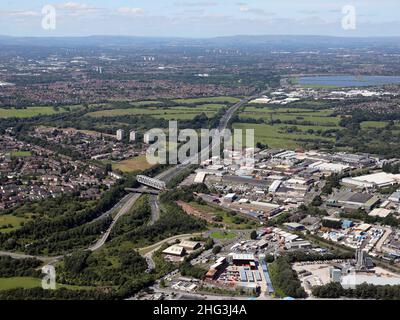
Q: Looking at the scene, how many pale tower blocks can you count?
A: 3